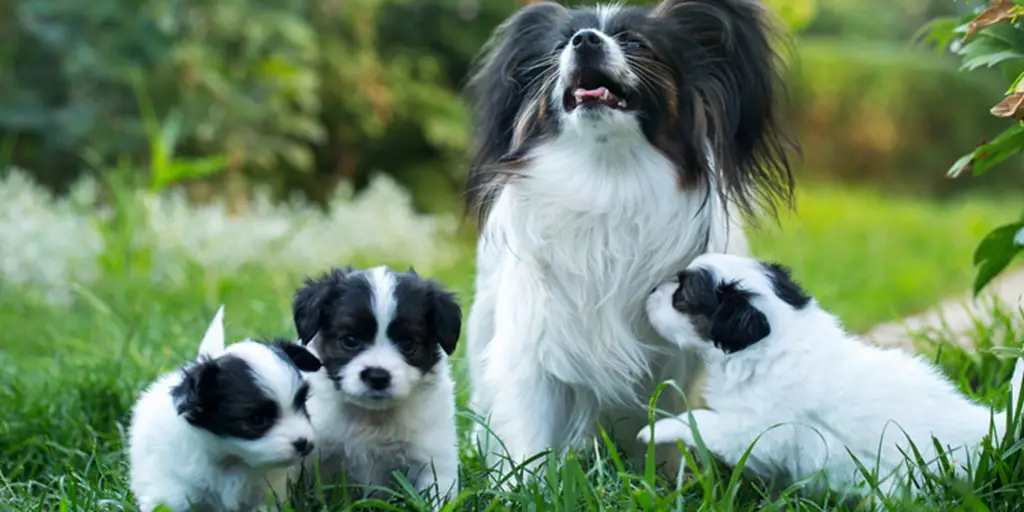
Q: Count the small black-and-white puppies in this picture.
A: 3